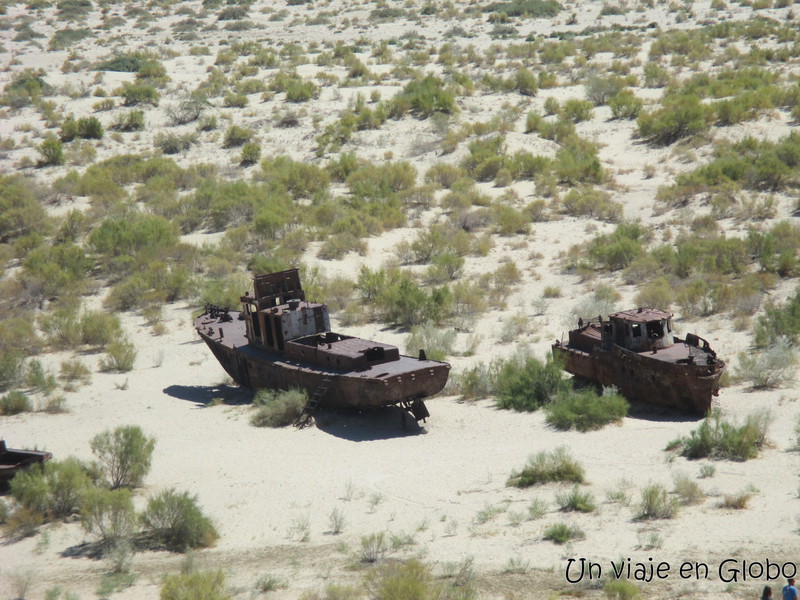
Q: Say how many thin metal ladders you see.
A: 1